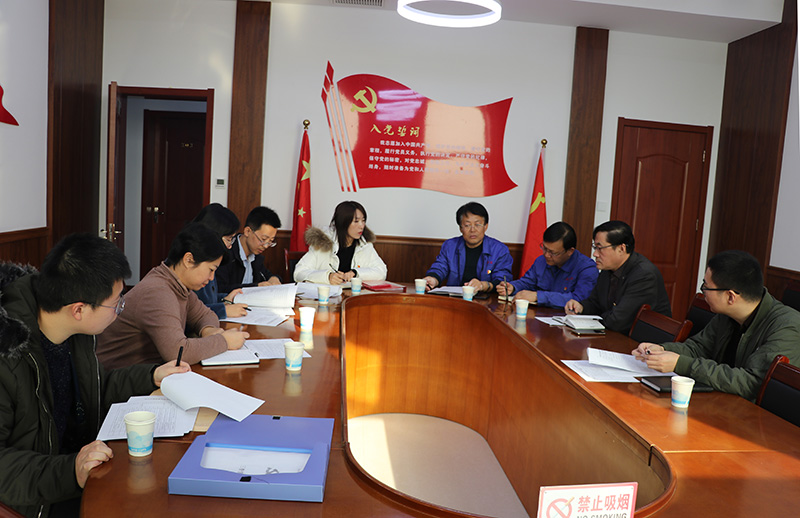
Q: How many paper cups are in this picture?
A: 9